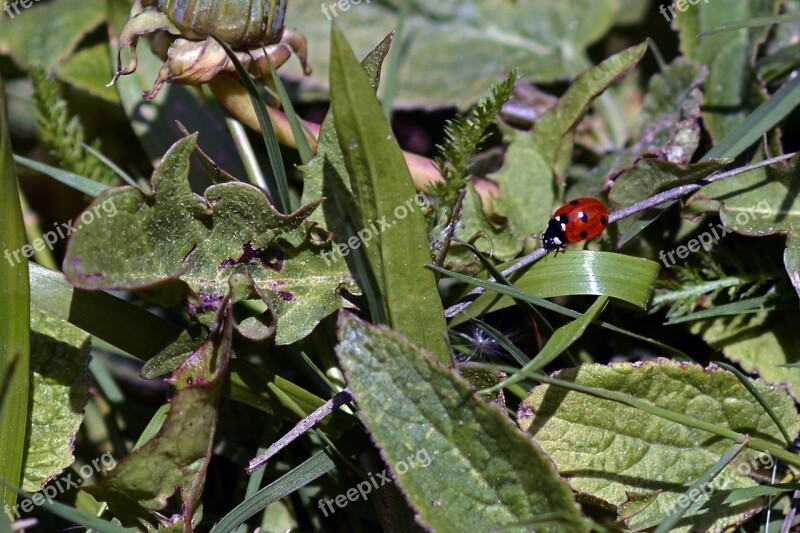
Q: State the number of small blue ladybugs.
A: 0